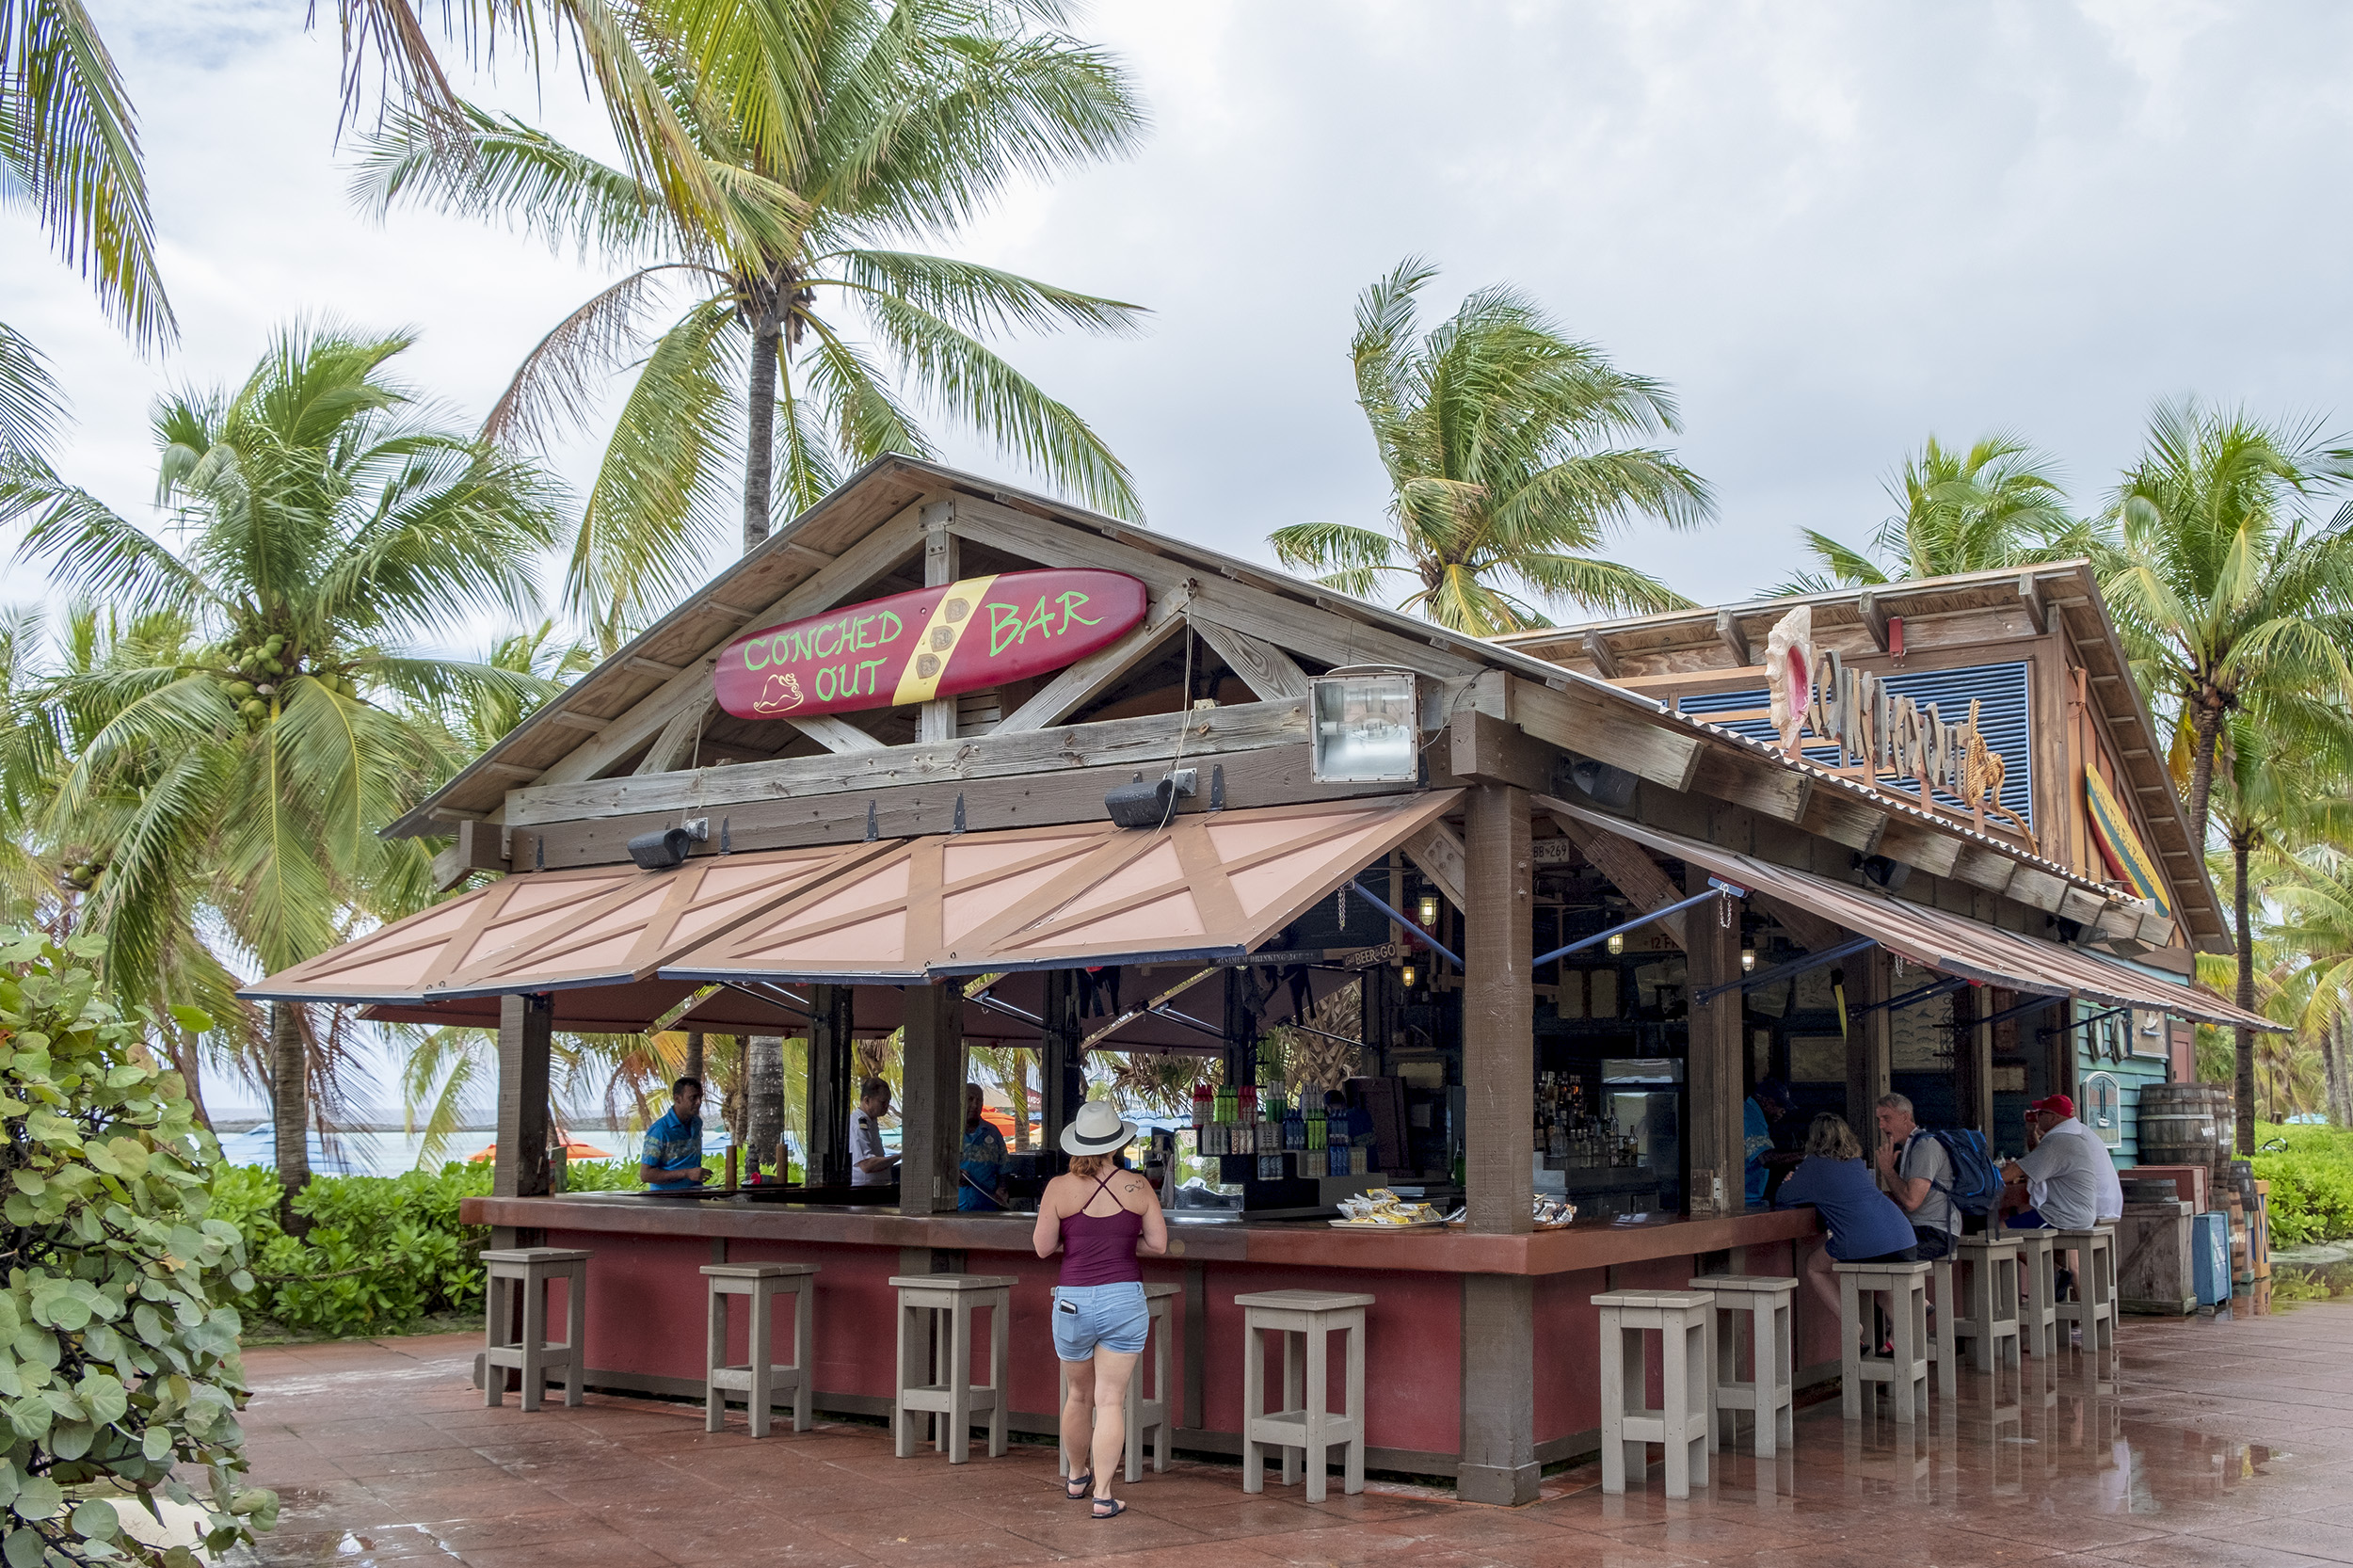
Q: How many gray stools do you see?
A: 13